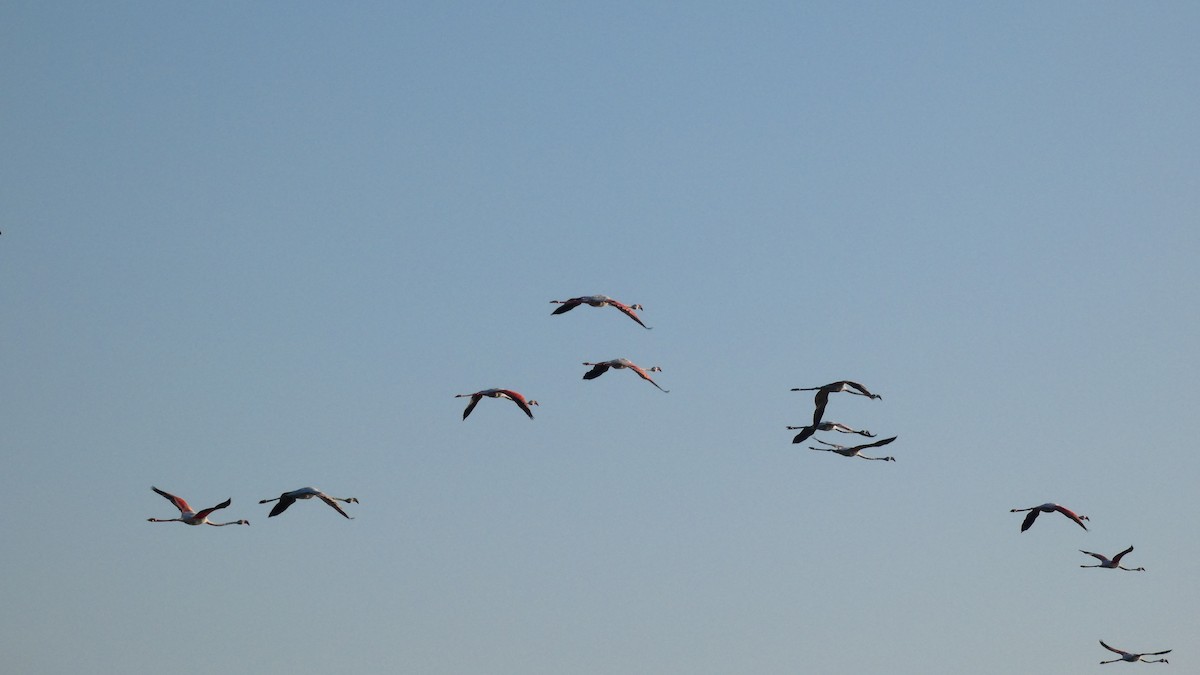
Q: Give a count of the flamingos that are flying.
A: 11